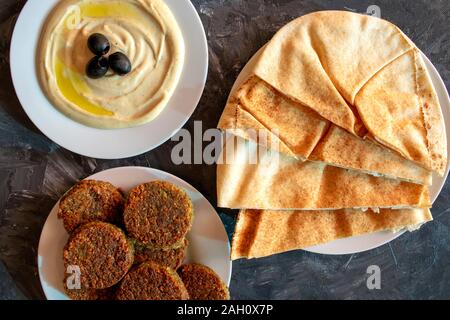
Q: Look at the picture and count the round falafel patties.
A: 7